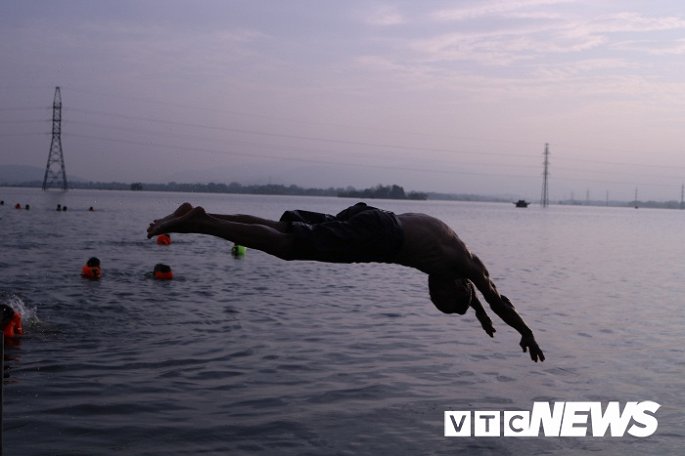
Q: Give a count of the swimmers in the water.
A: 11